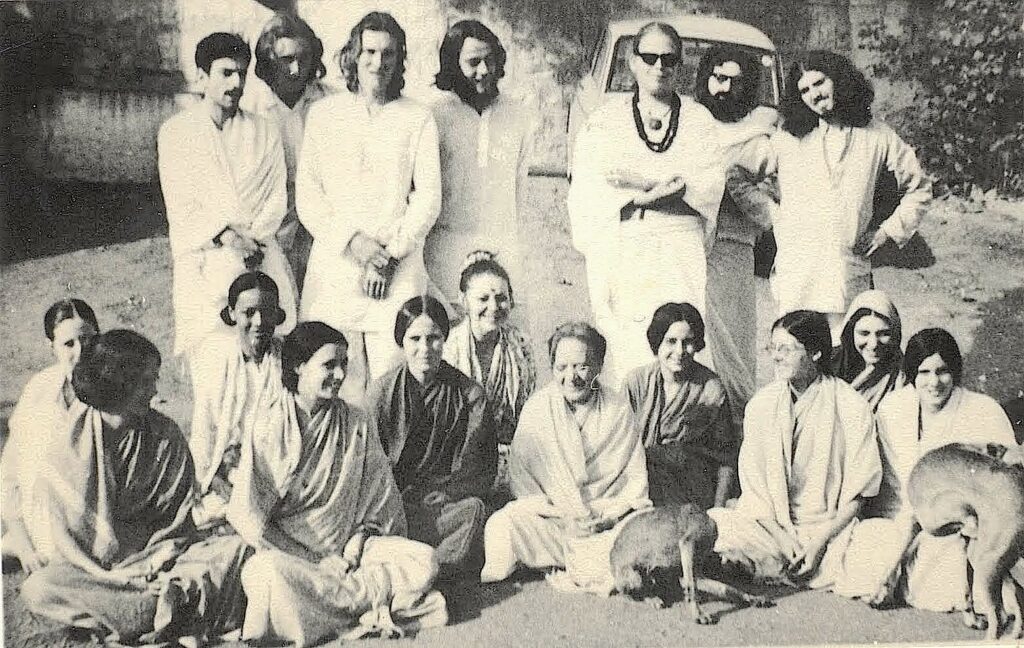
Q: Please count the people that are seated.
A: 11